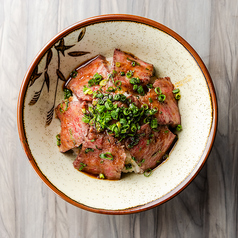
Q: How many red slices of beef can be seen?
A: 6